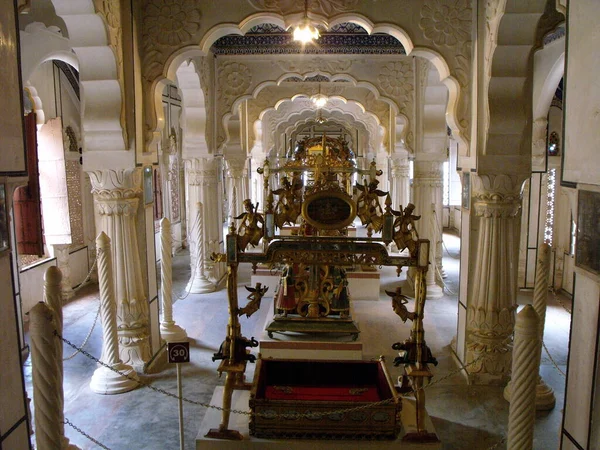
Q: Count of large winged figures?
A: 4